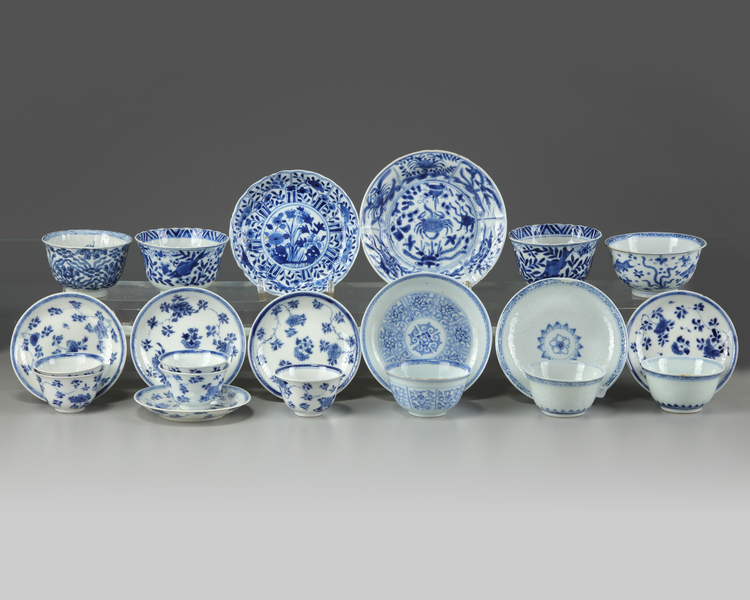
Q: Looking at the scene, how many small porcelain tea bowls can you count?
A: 12